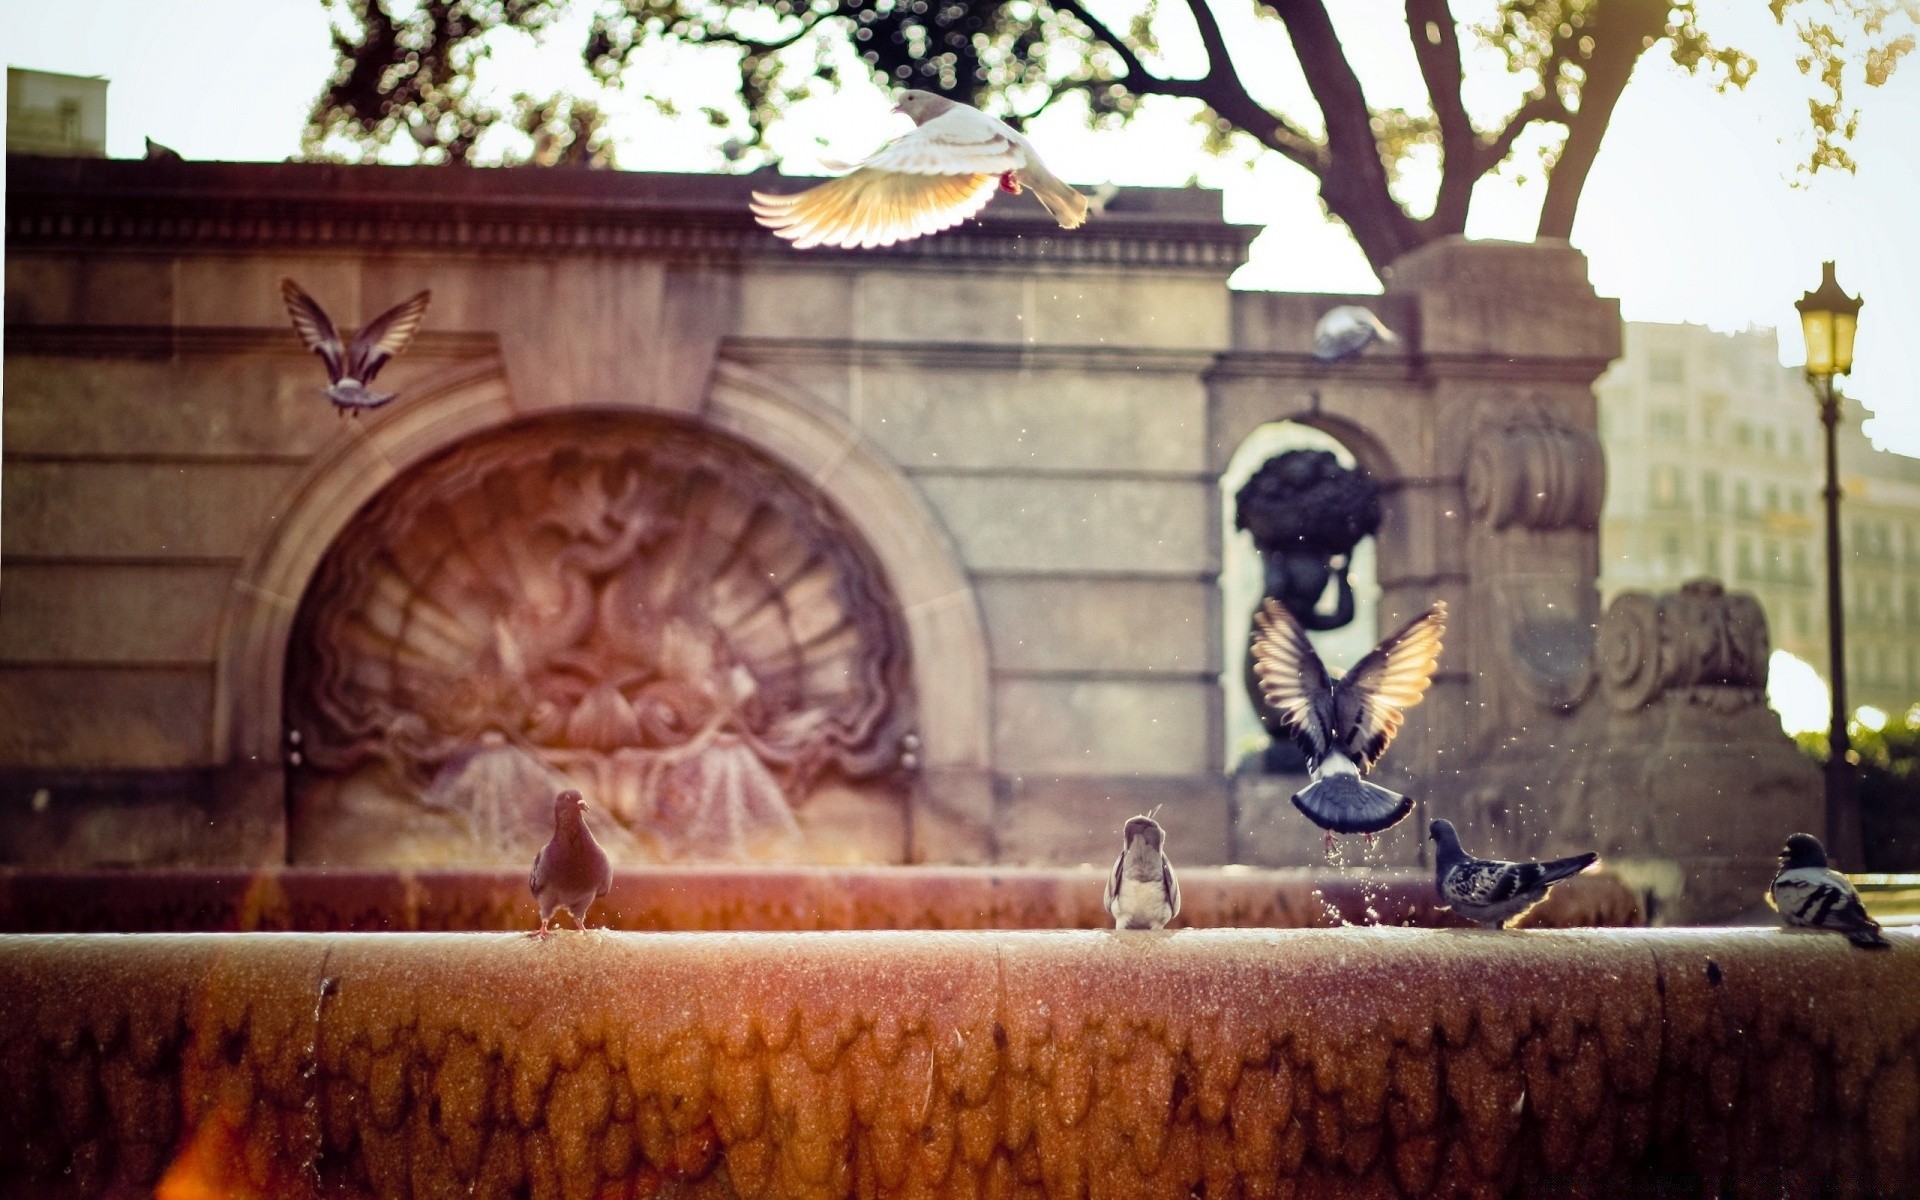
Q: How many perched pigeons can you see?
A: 4